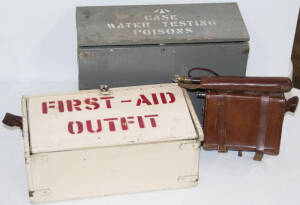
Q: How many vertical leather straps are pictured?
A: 2